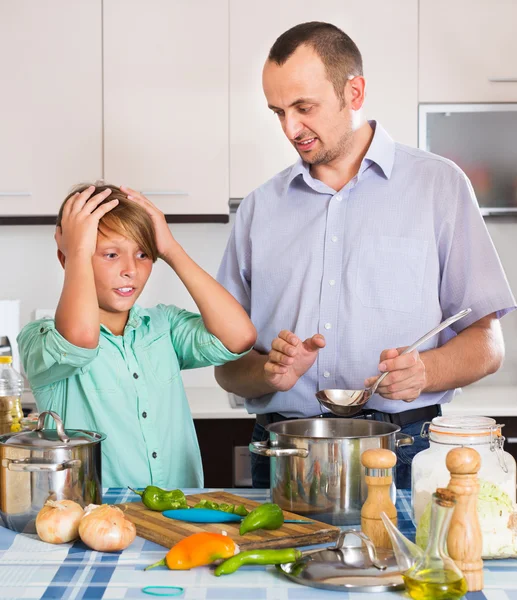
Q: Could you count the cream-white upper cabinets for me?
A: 4